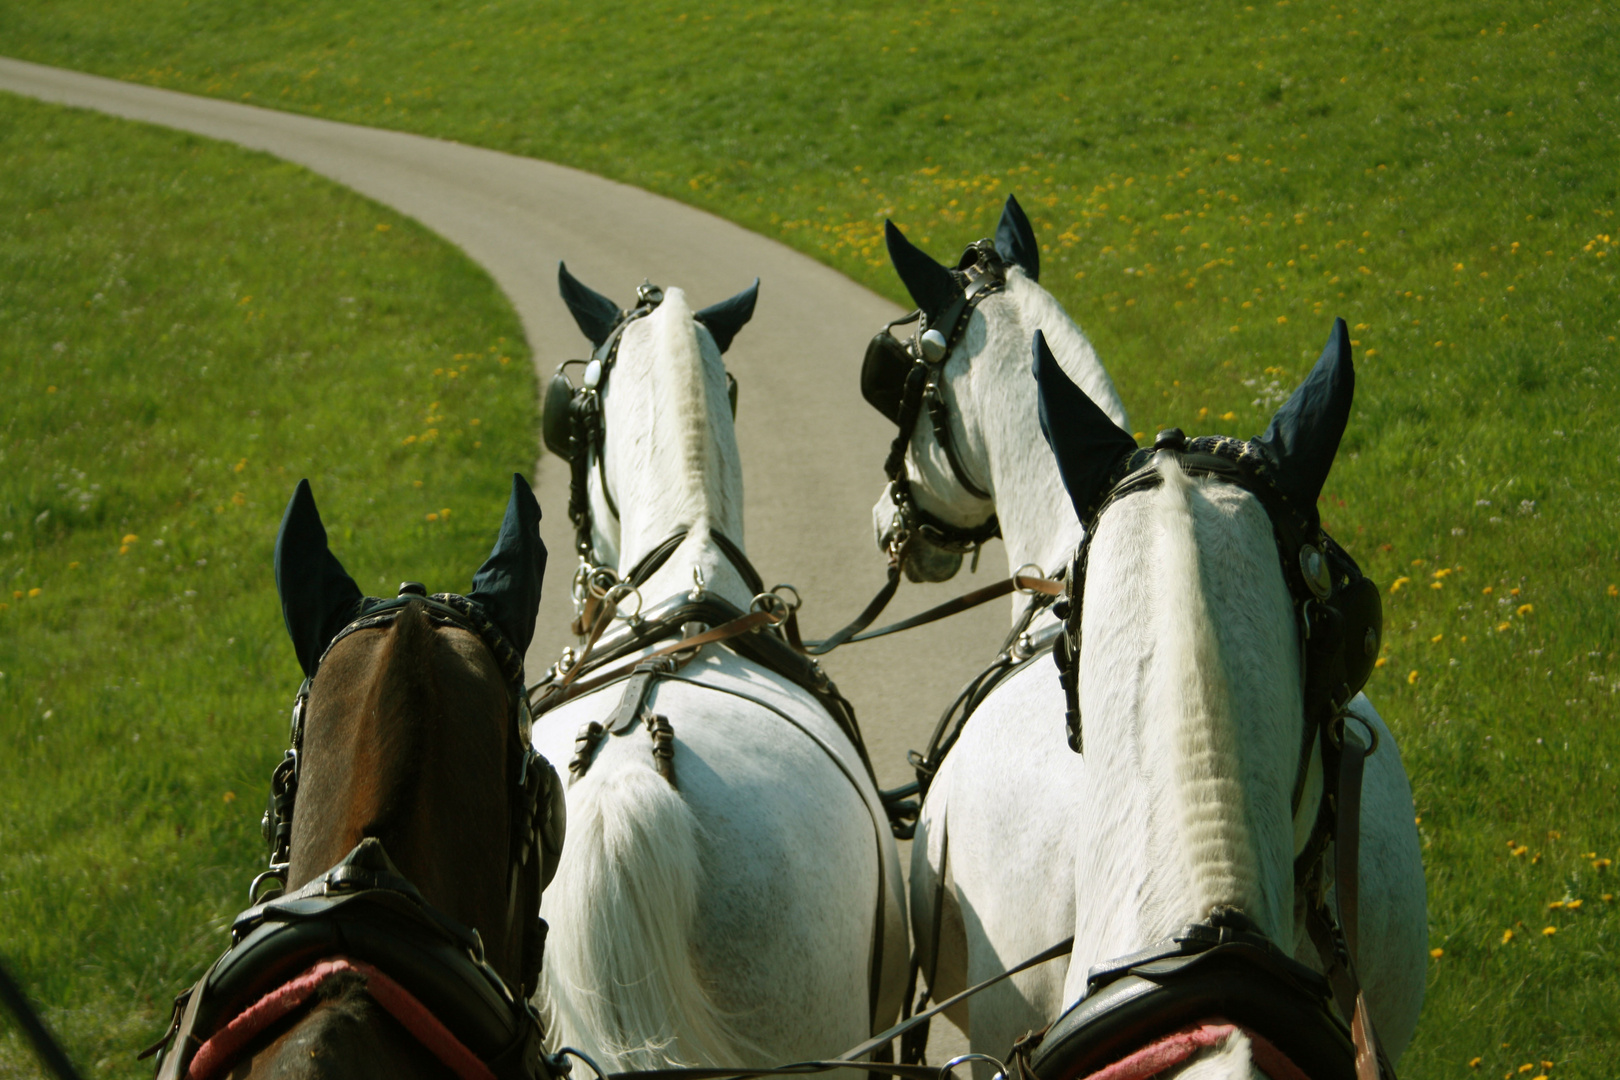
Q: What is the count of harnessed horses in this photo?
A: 4